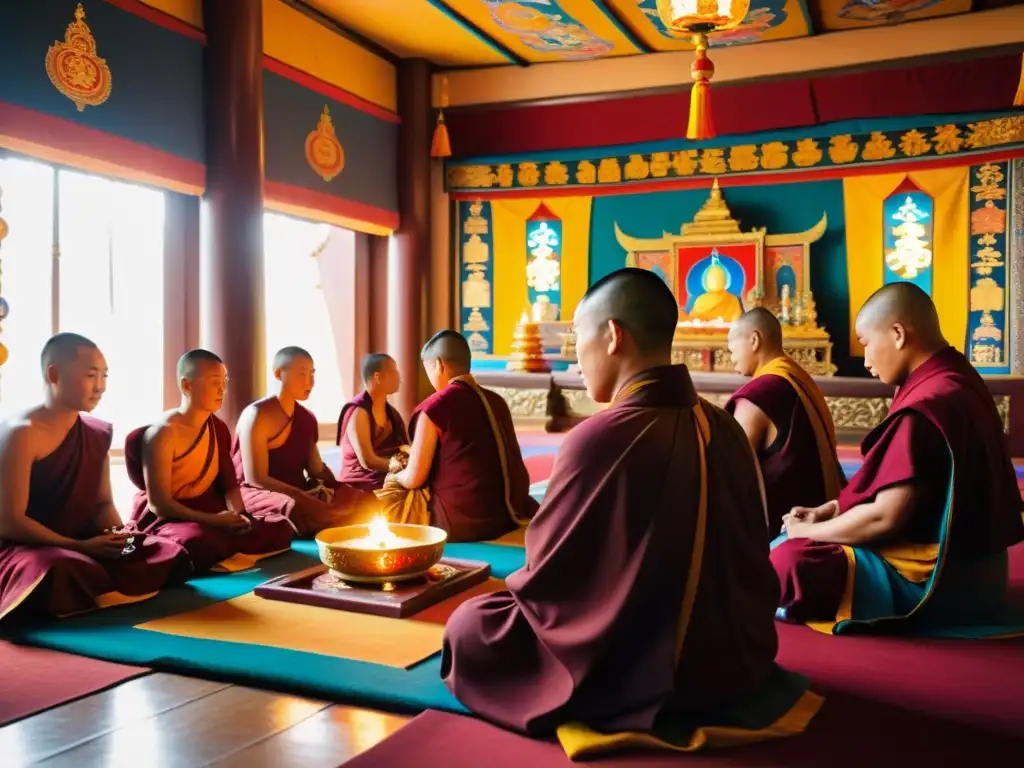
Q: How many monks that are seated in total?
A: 8